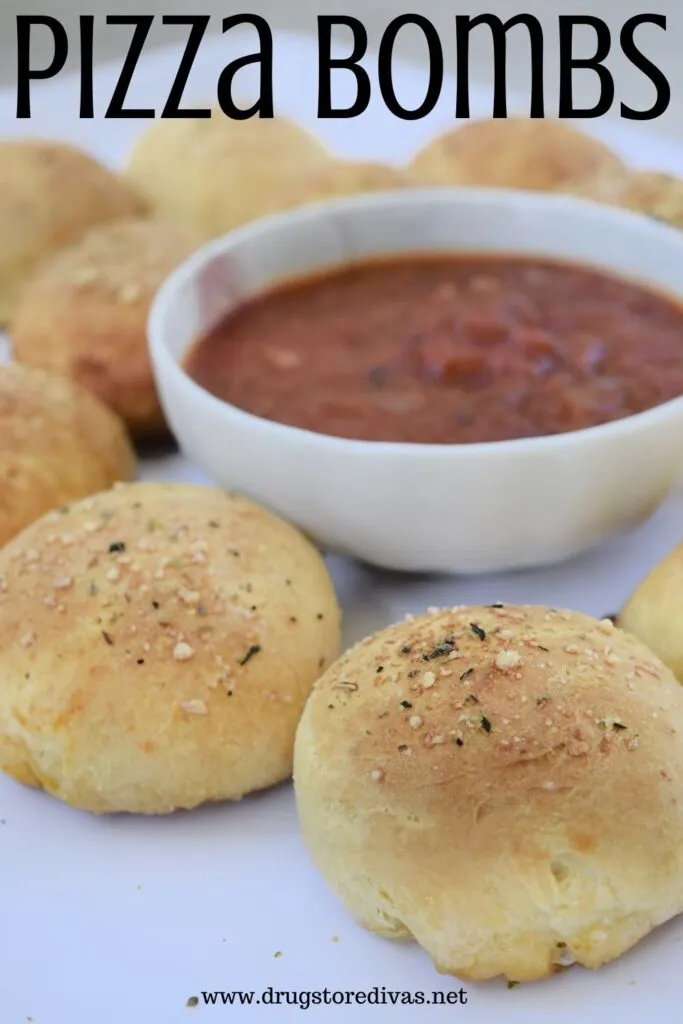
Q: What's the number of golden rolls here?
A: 10